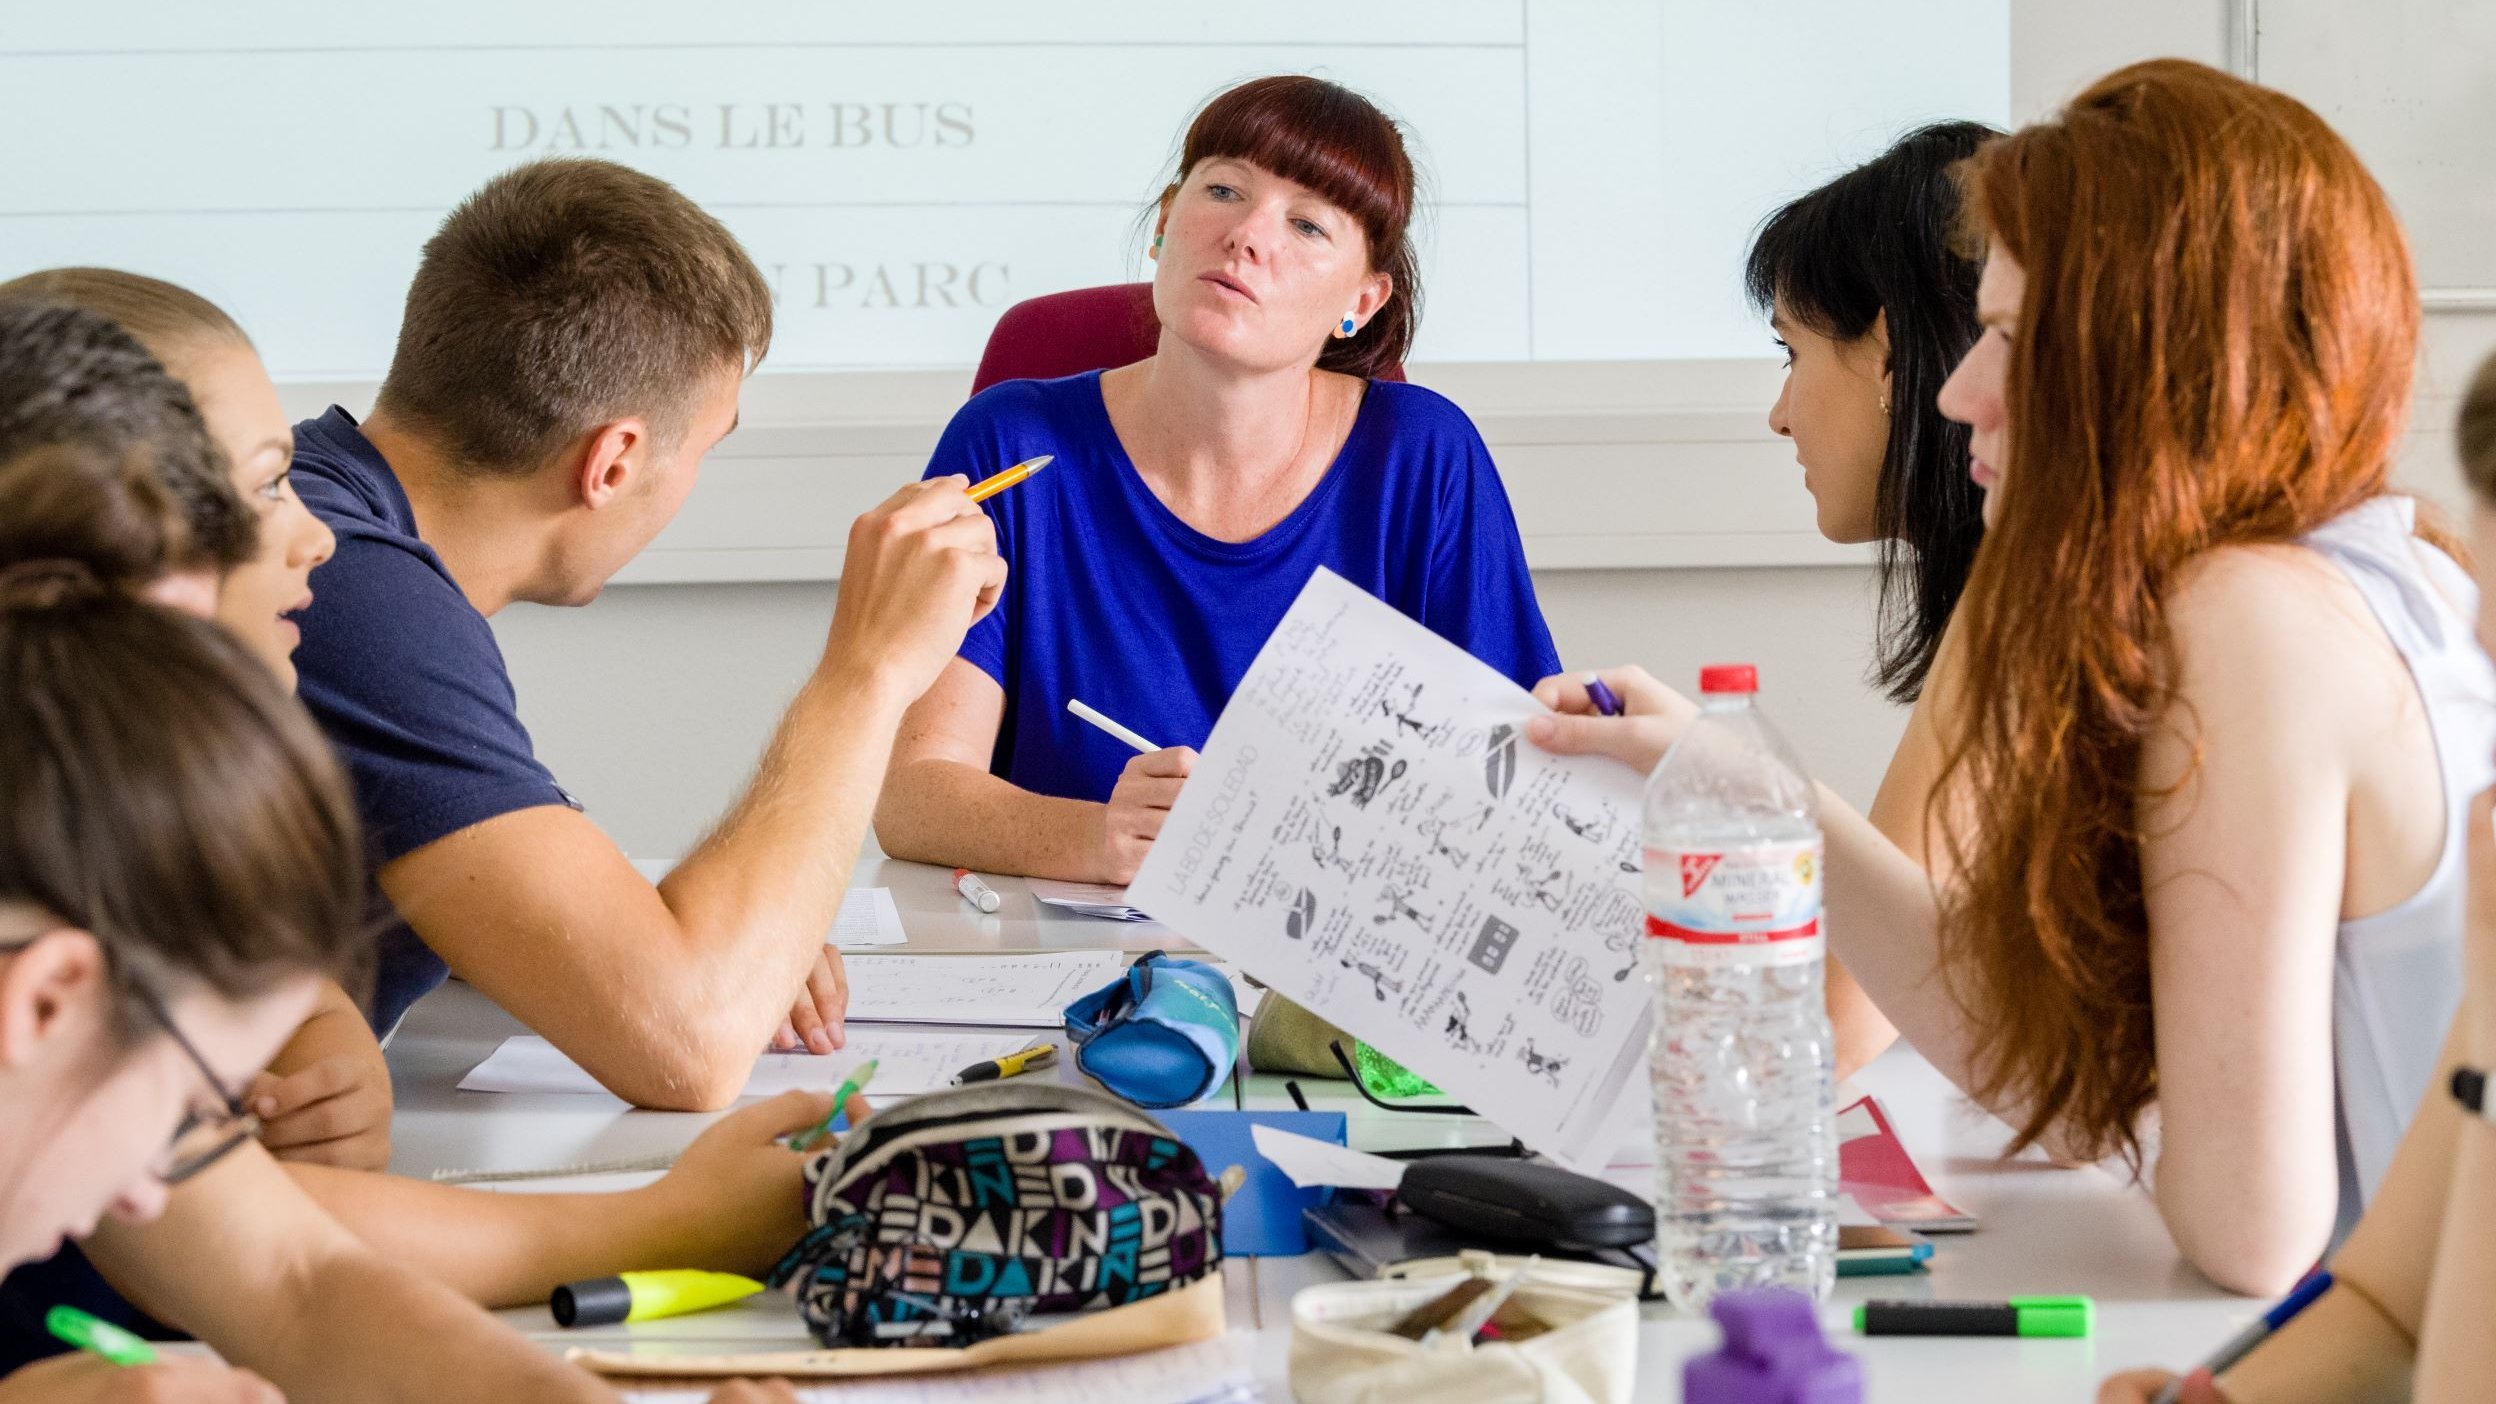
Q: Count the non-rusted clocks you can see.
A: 0